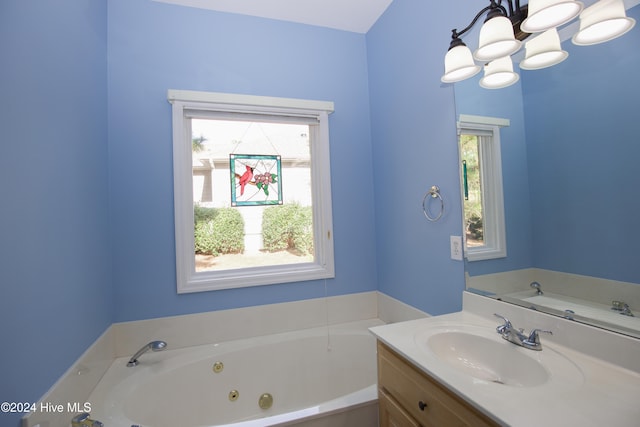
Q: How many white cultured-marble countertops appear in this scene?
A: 1